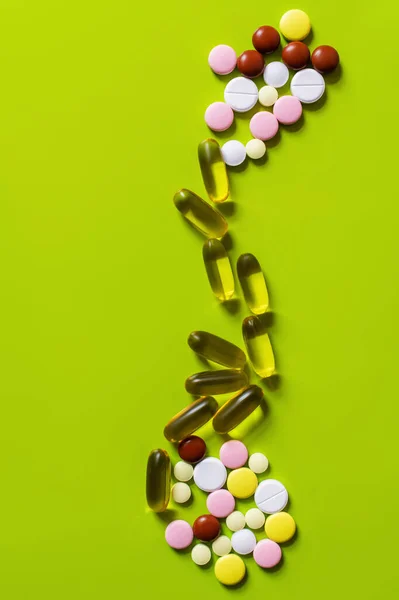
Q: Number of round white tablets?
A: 7